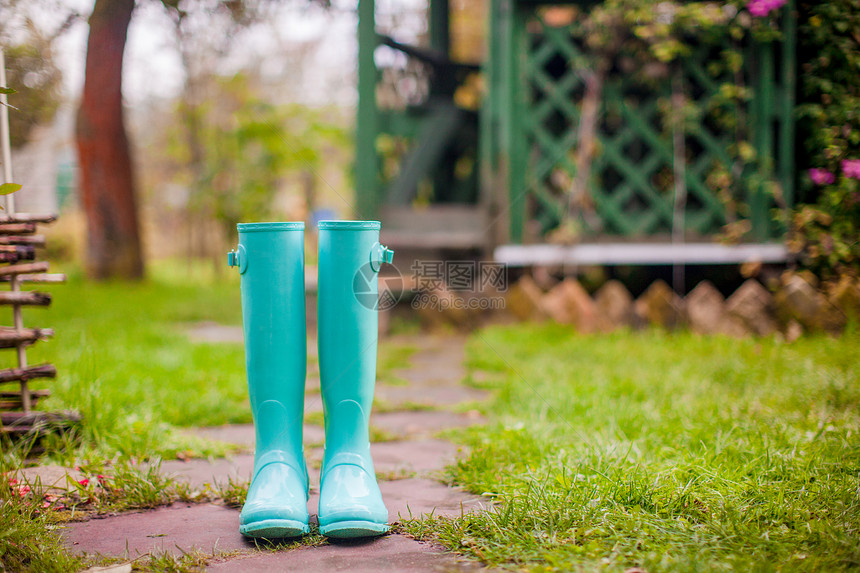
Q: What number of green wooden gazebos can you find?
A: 1